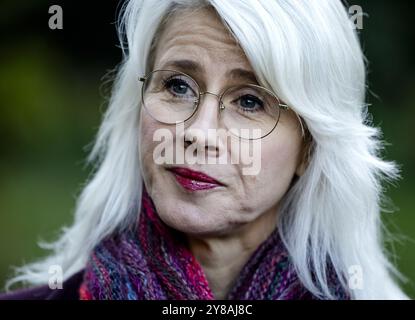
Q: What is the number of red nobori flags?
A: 0